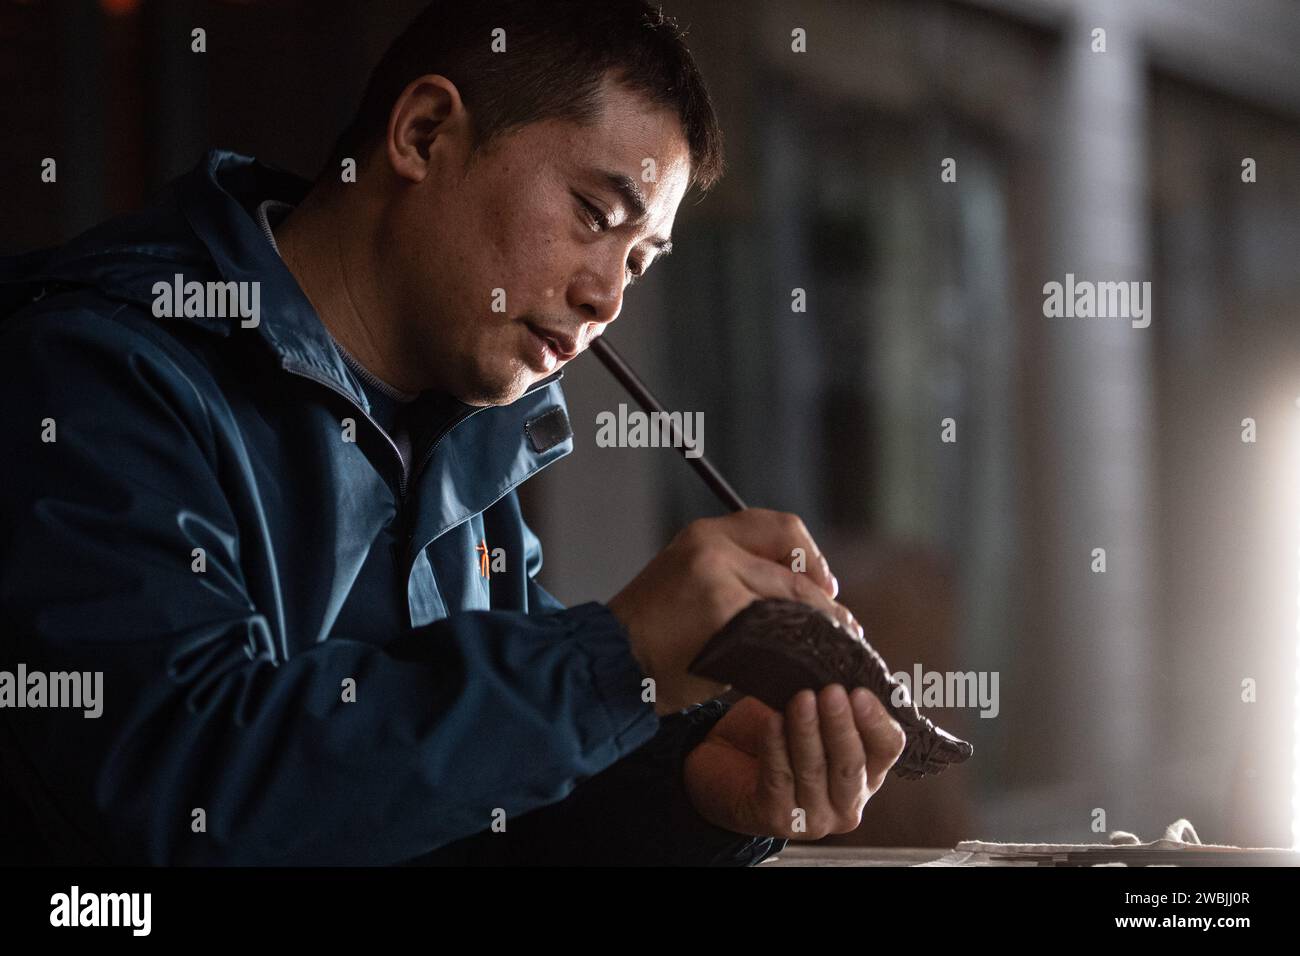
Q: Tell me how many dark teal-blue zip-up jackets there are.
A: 1